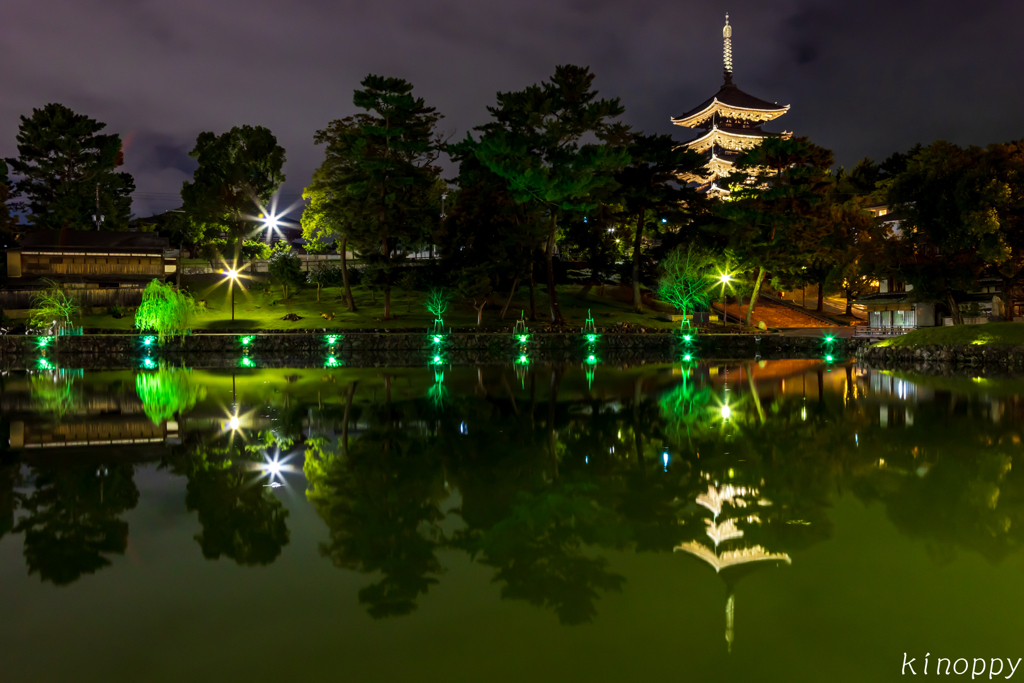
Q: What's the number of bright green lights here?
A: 9